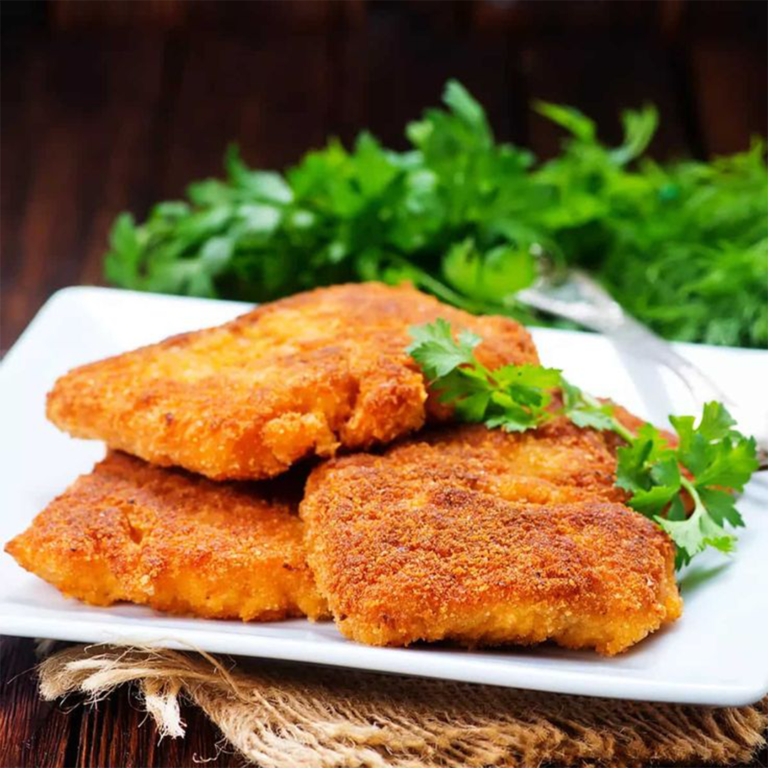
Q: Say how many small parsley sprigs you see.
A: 2